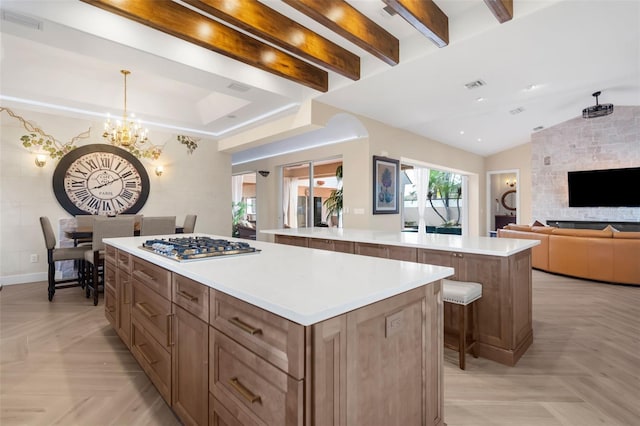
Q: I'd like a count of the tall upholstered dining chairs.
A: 6